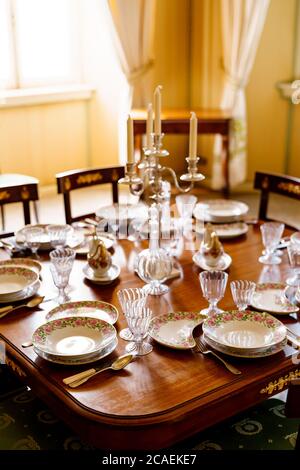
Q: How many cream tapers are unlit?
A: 4